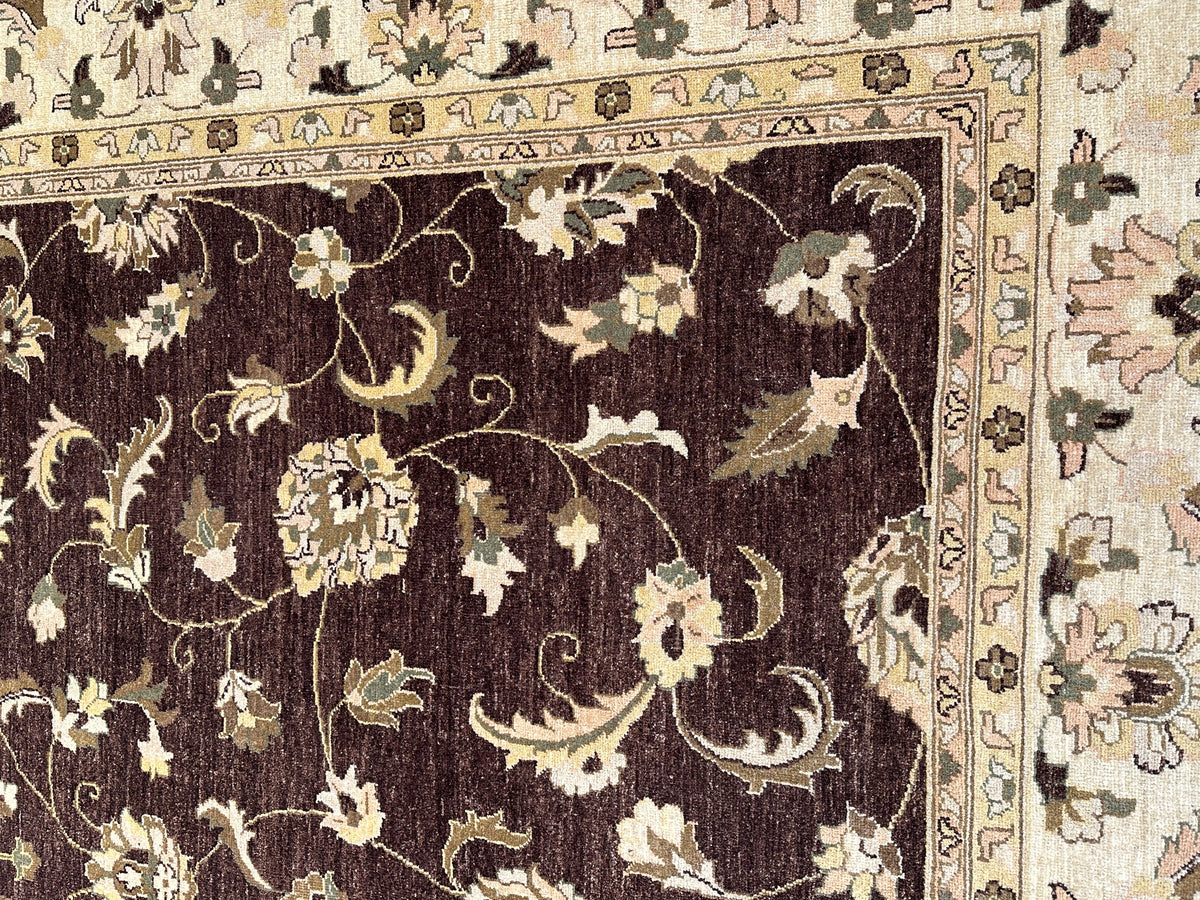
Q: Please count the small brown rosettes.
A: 9